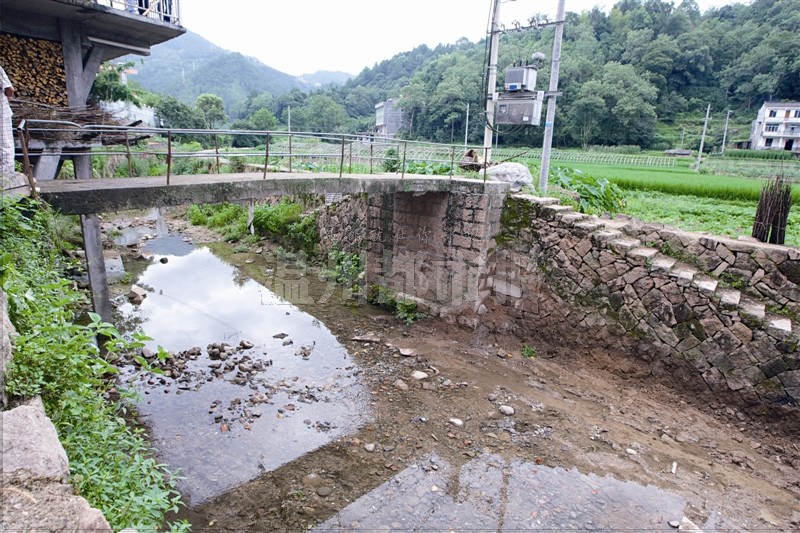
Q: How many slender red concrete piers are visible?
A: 0